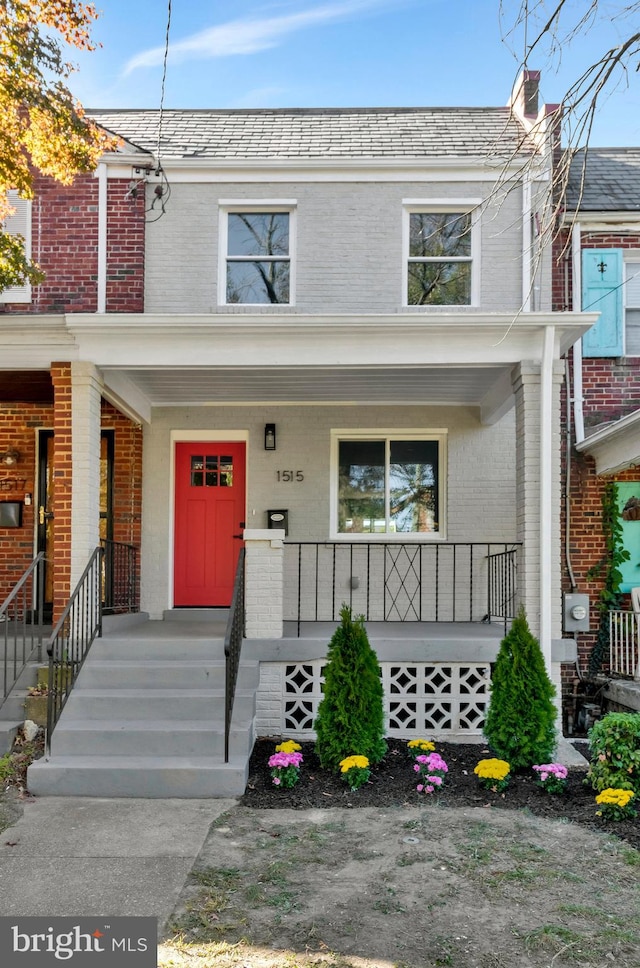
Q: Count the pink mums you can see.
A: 3